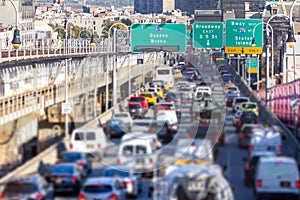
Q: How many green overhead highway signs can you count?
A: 3